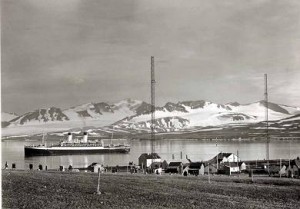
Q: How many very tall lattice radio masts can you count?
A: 2